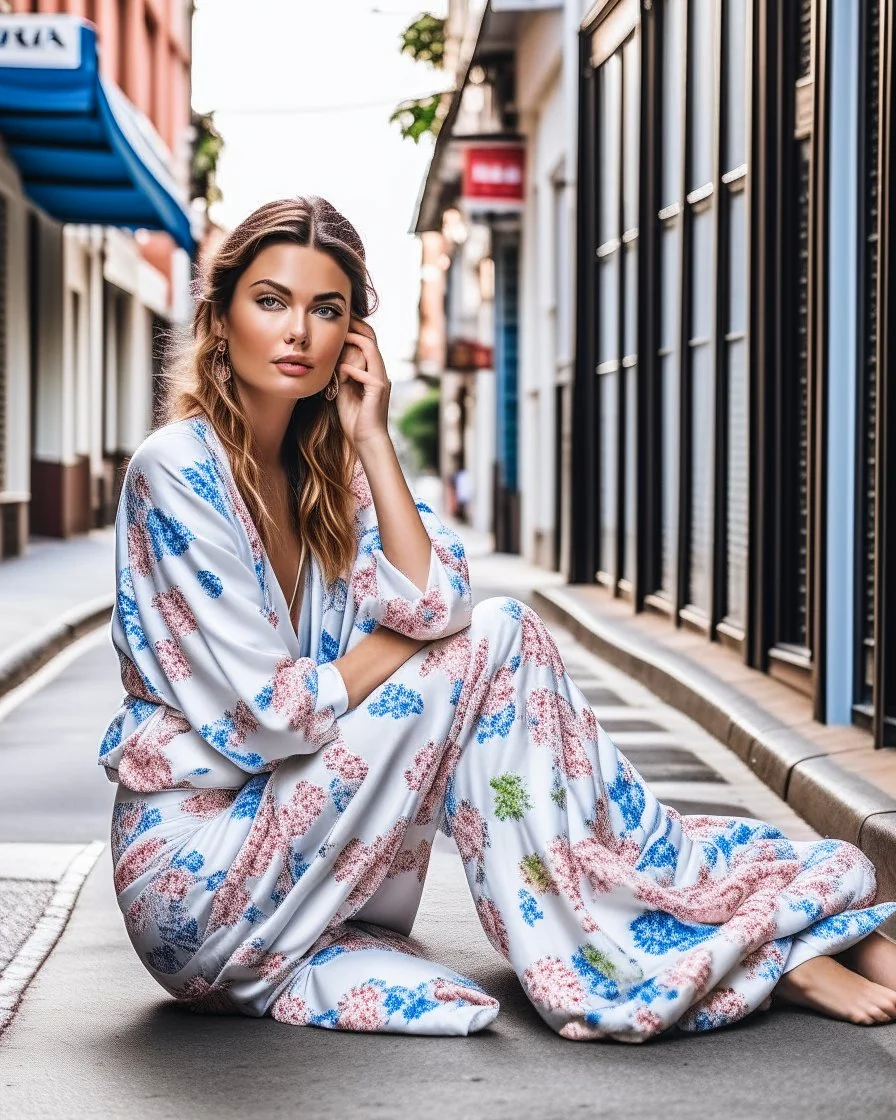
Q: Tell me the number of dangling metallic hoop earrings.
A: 2